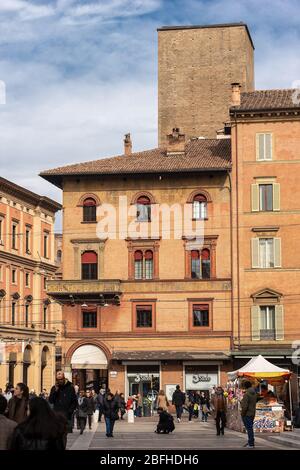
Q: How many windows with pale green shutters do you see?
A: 4